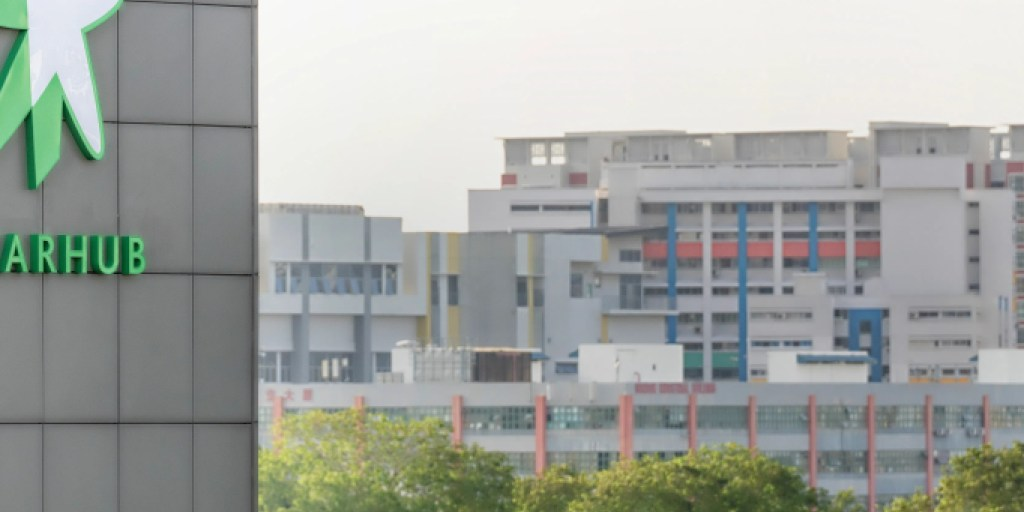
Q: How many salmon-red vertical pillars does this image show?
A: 11